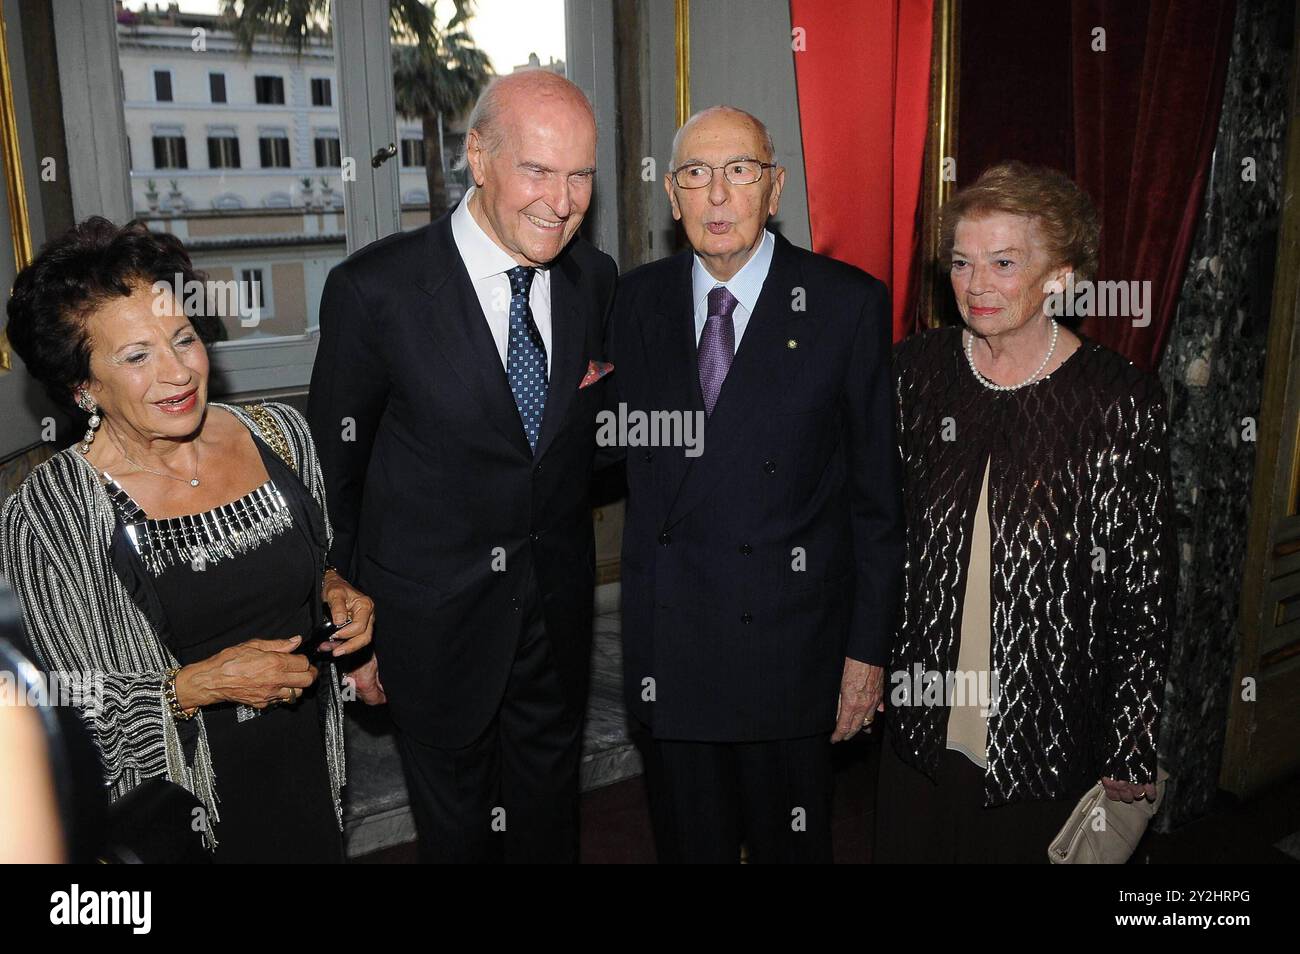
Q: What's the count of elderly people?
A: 4